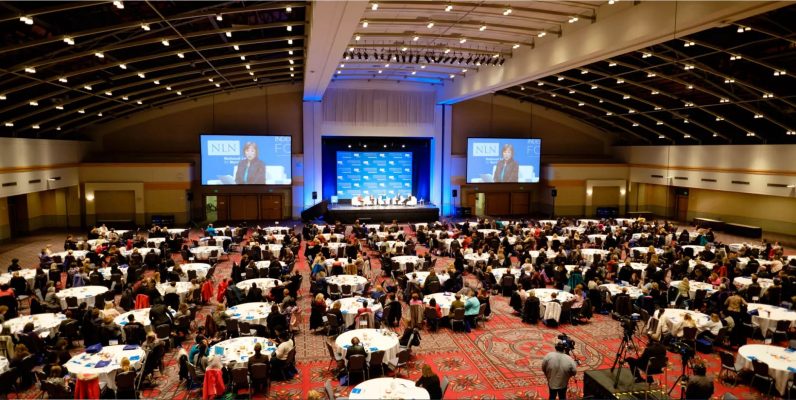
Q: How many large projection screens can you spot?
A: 2